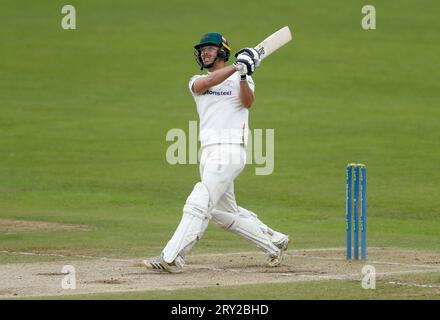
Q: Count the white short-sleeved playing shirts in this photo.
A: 1